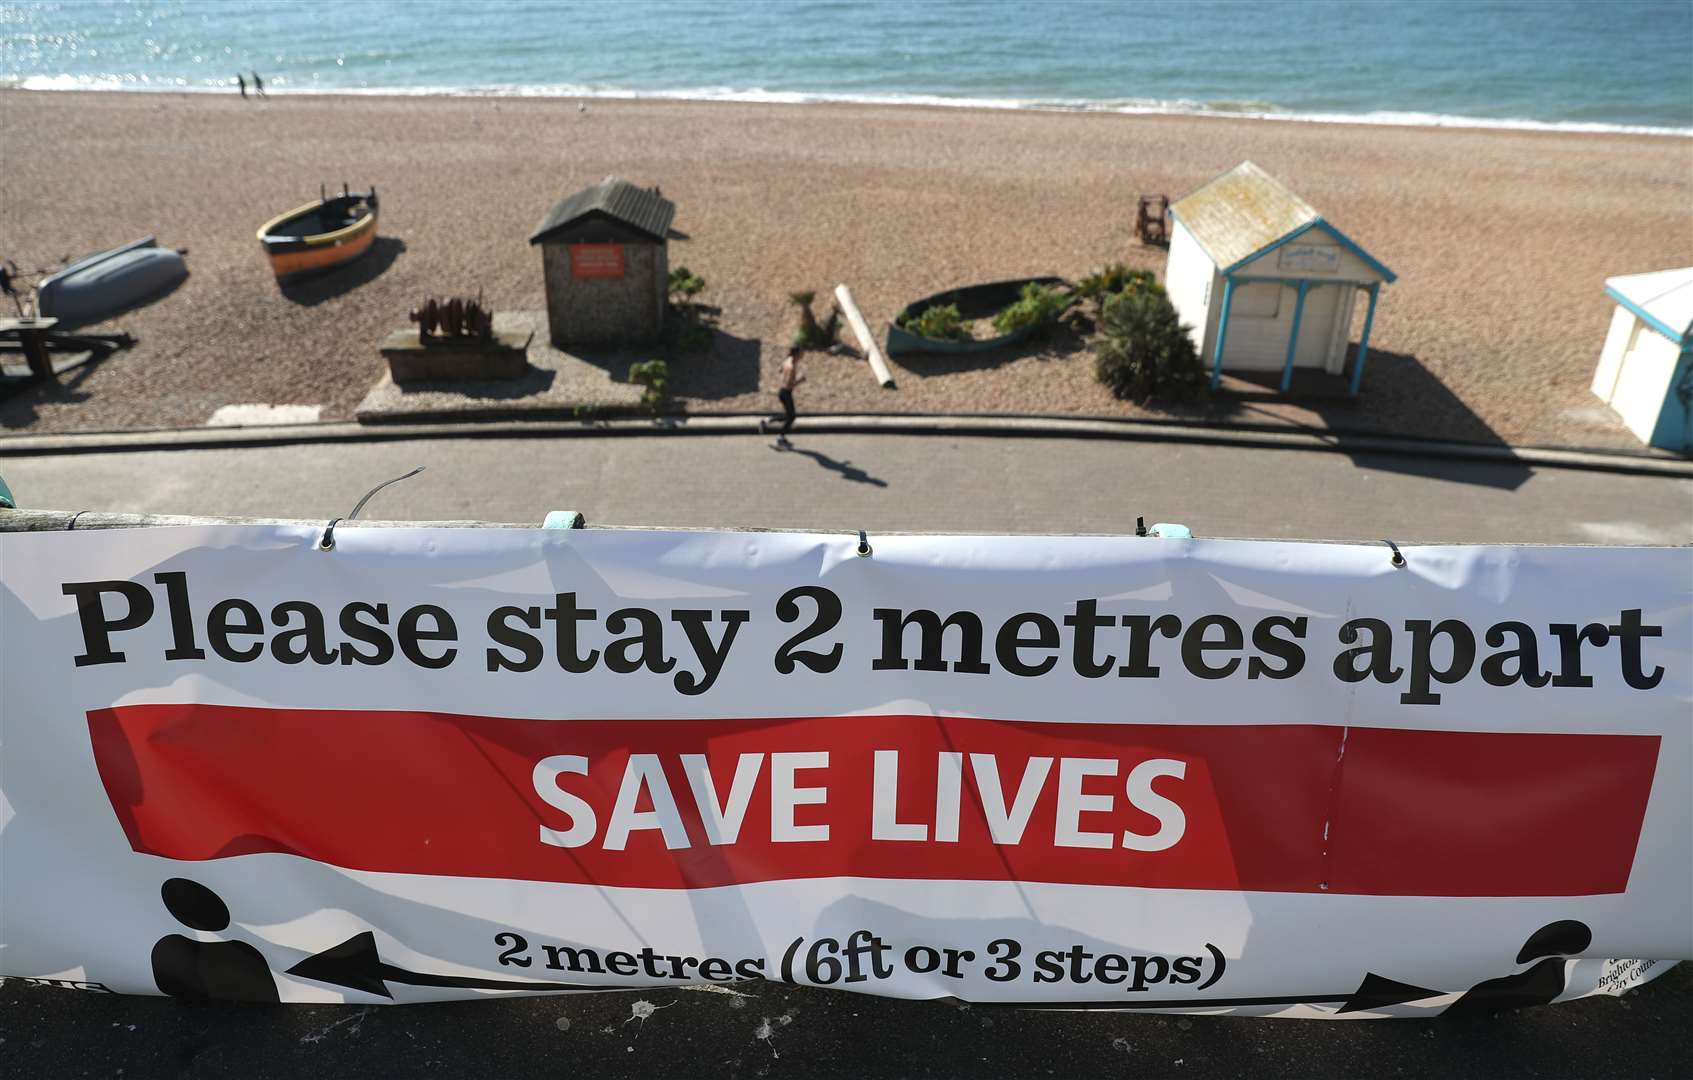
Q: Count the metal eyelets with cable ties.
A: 3